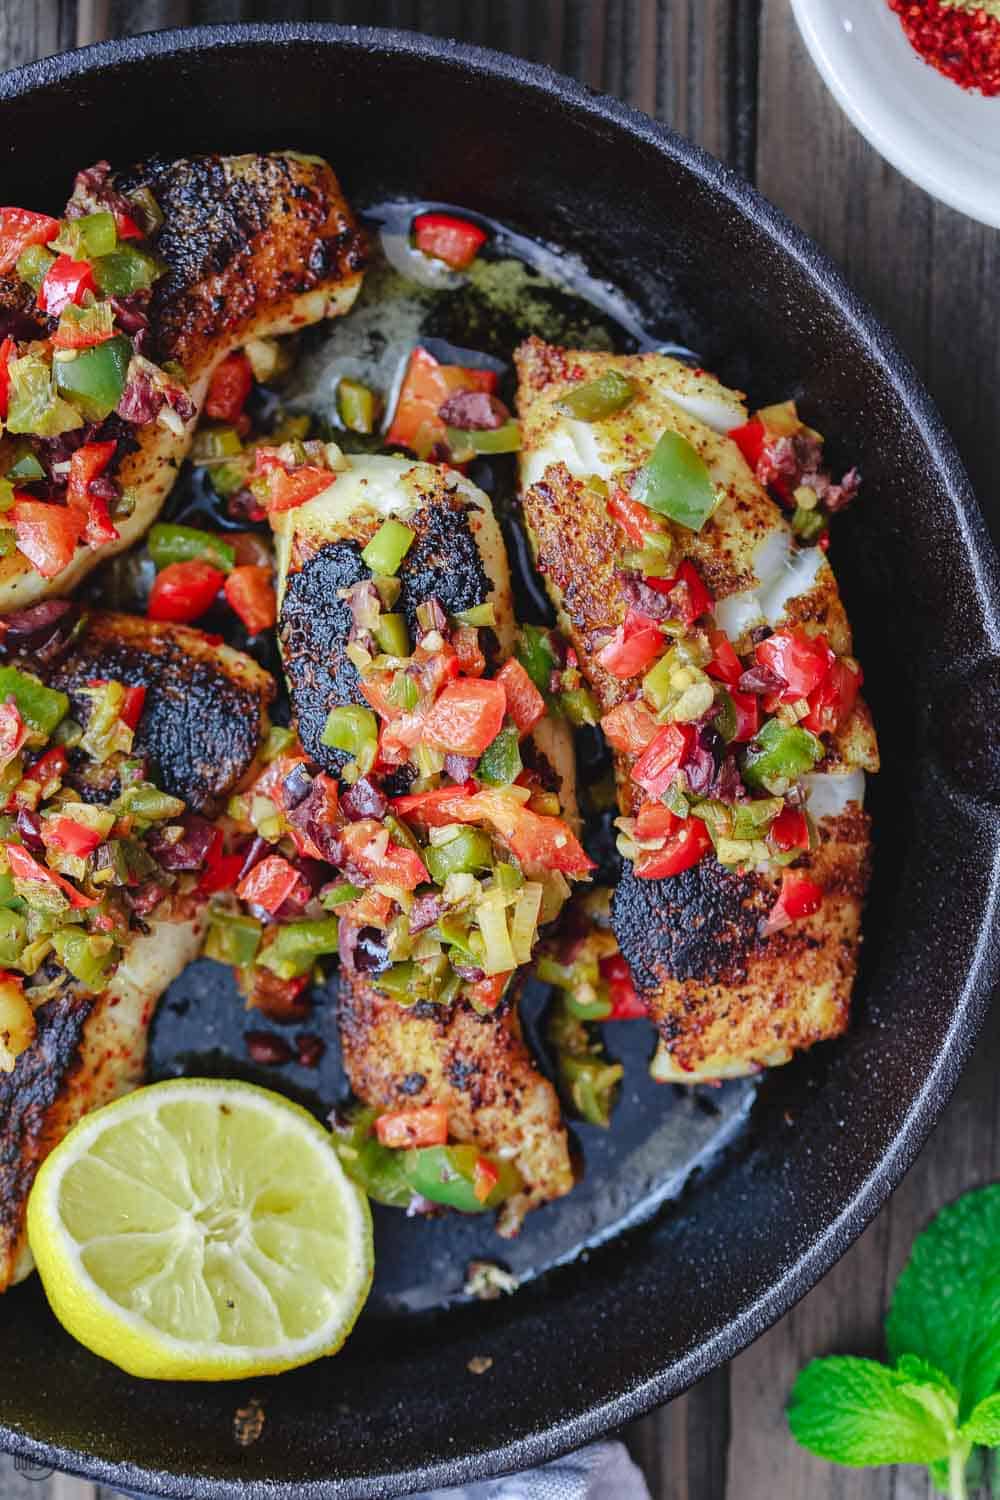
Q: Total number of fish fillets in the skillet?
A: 4